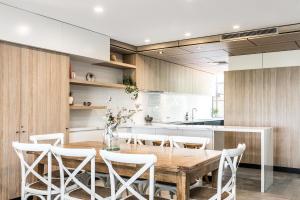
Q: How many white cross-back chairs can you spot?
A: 8